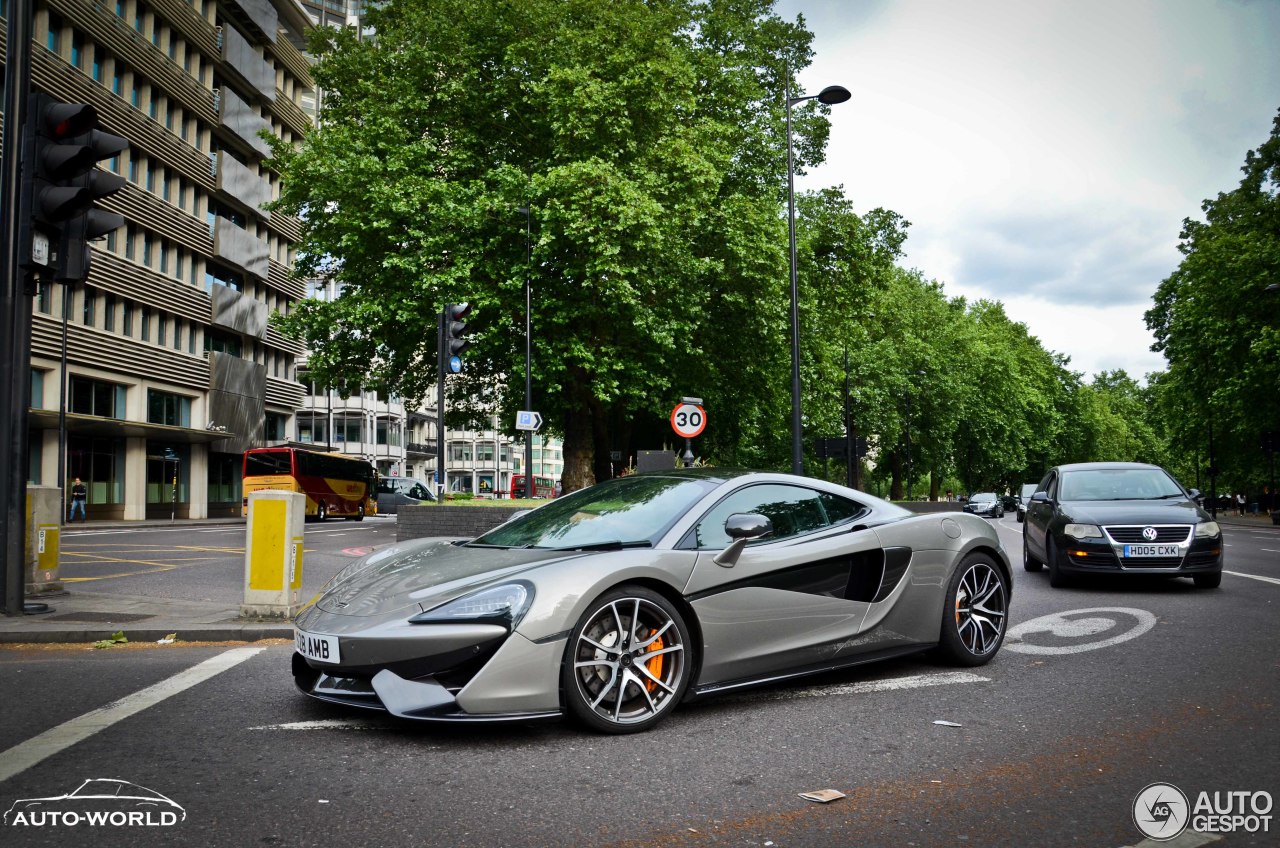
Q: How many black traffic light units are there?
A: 3